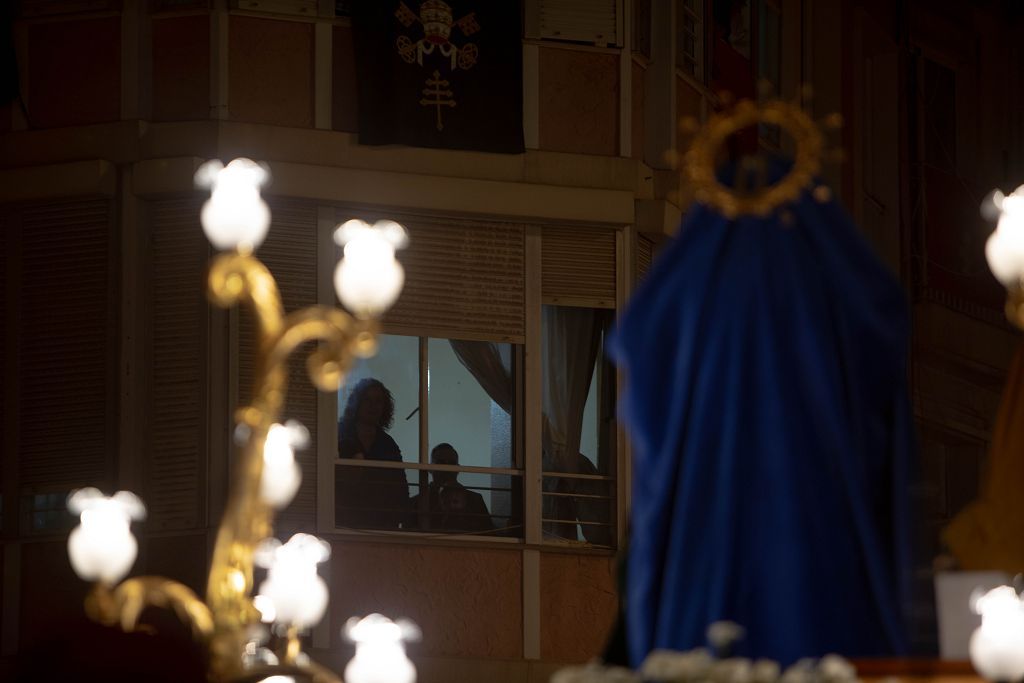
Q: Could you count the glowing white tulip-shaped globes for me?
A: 8